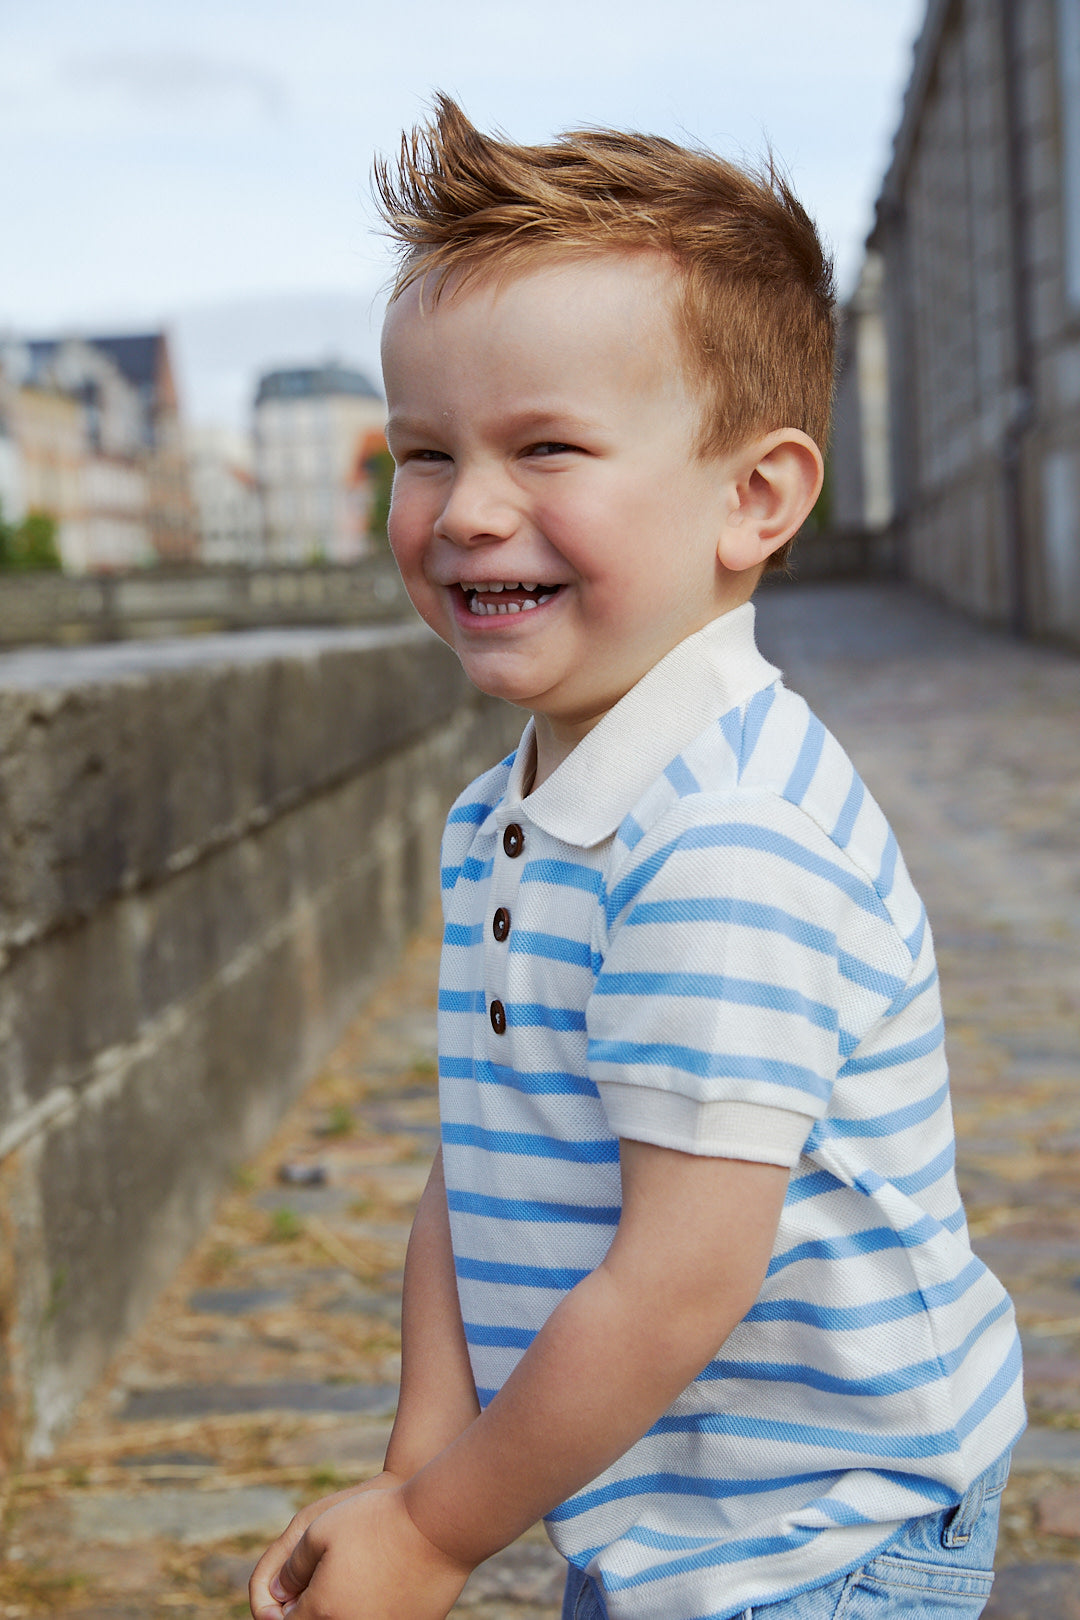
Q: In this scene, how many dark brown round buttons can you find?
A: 3